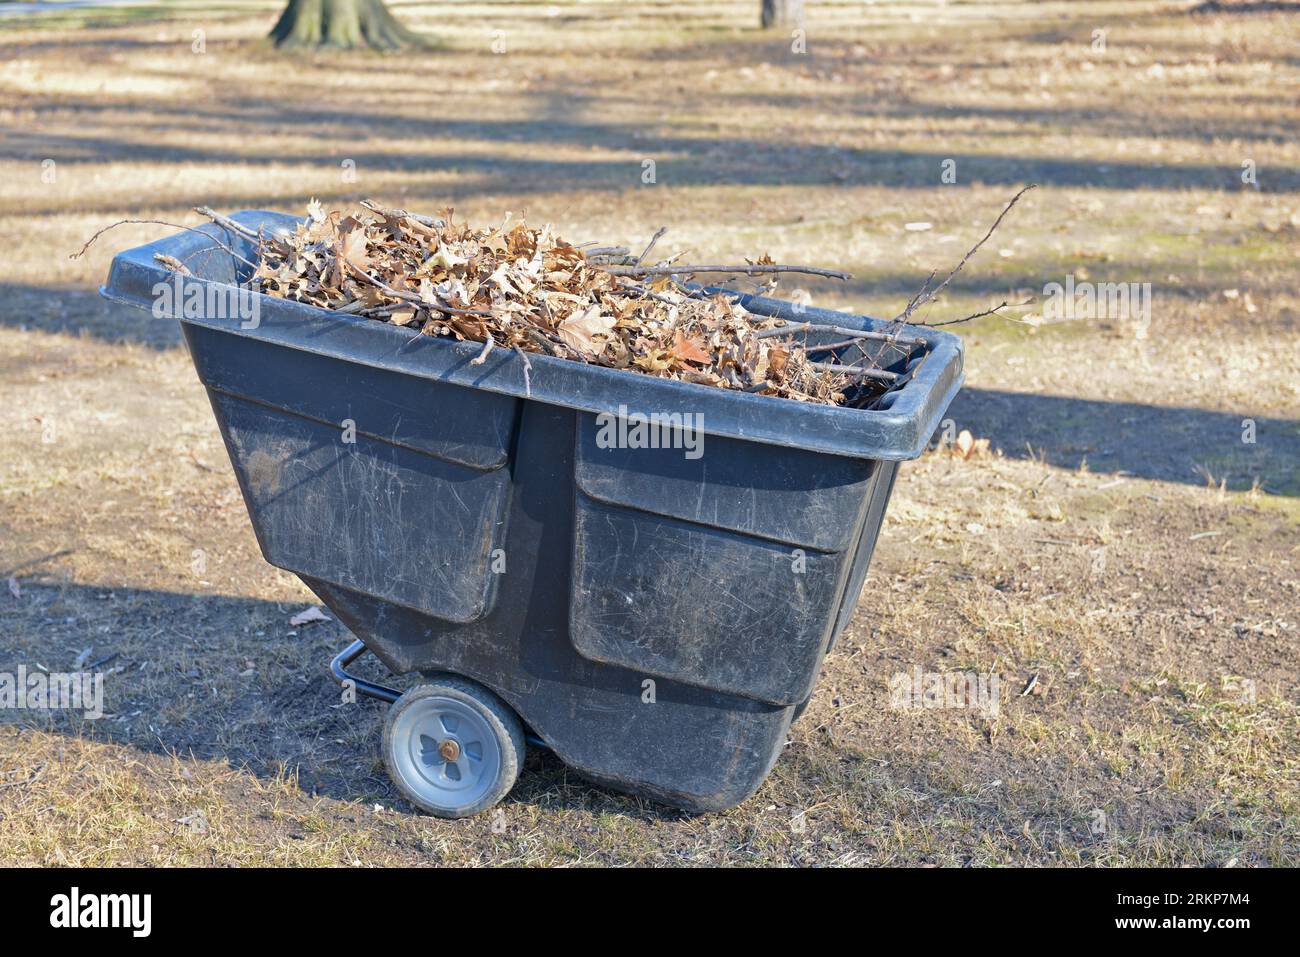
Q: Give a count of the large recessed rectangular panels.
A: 2